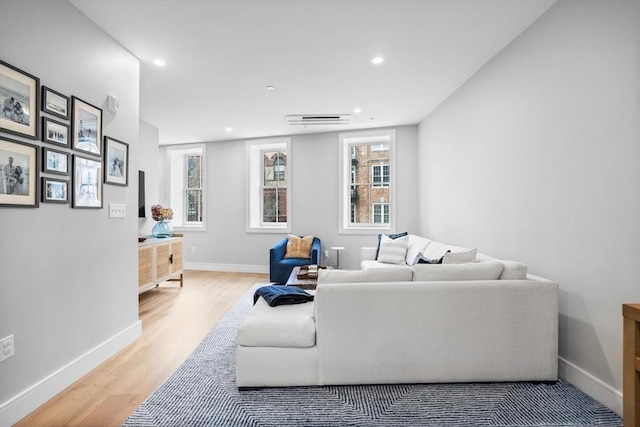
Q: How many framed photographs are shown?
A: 9